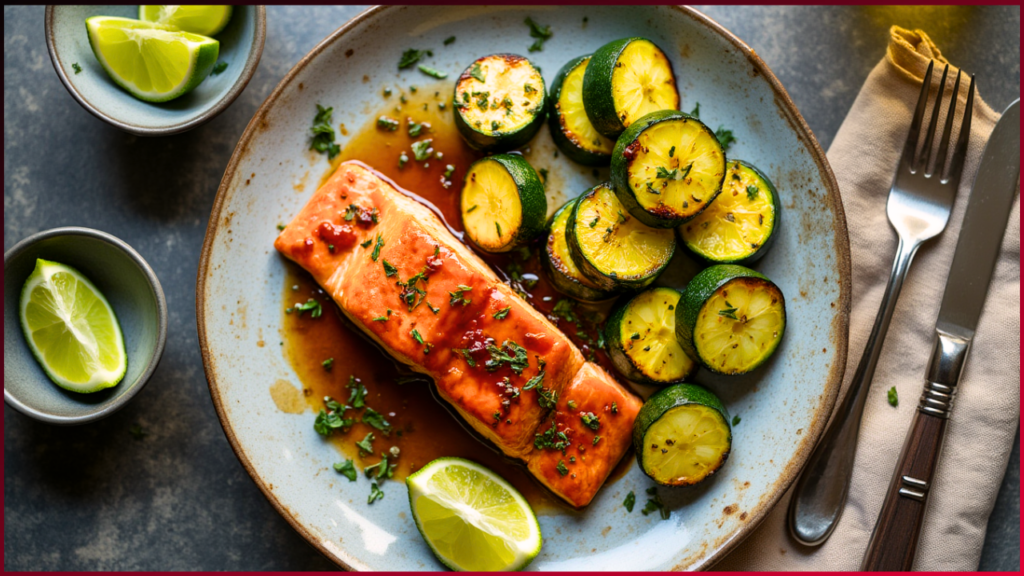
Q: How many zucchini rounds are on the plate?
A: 11